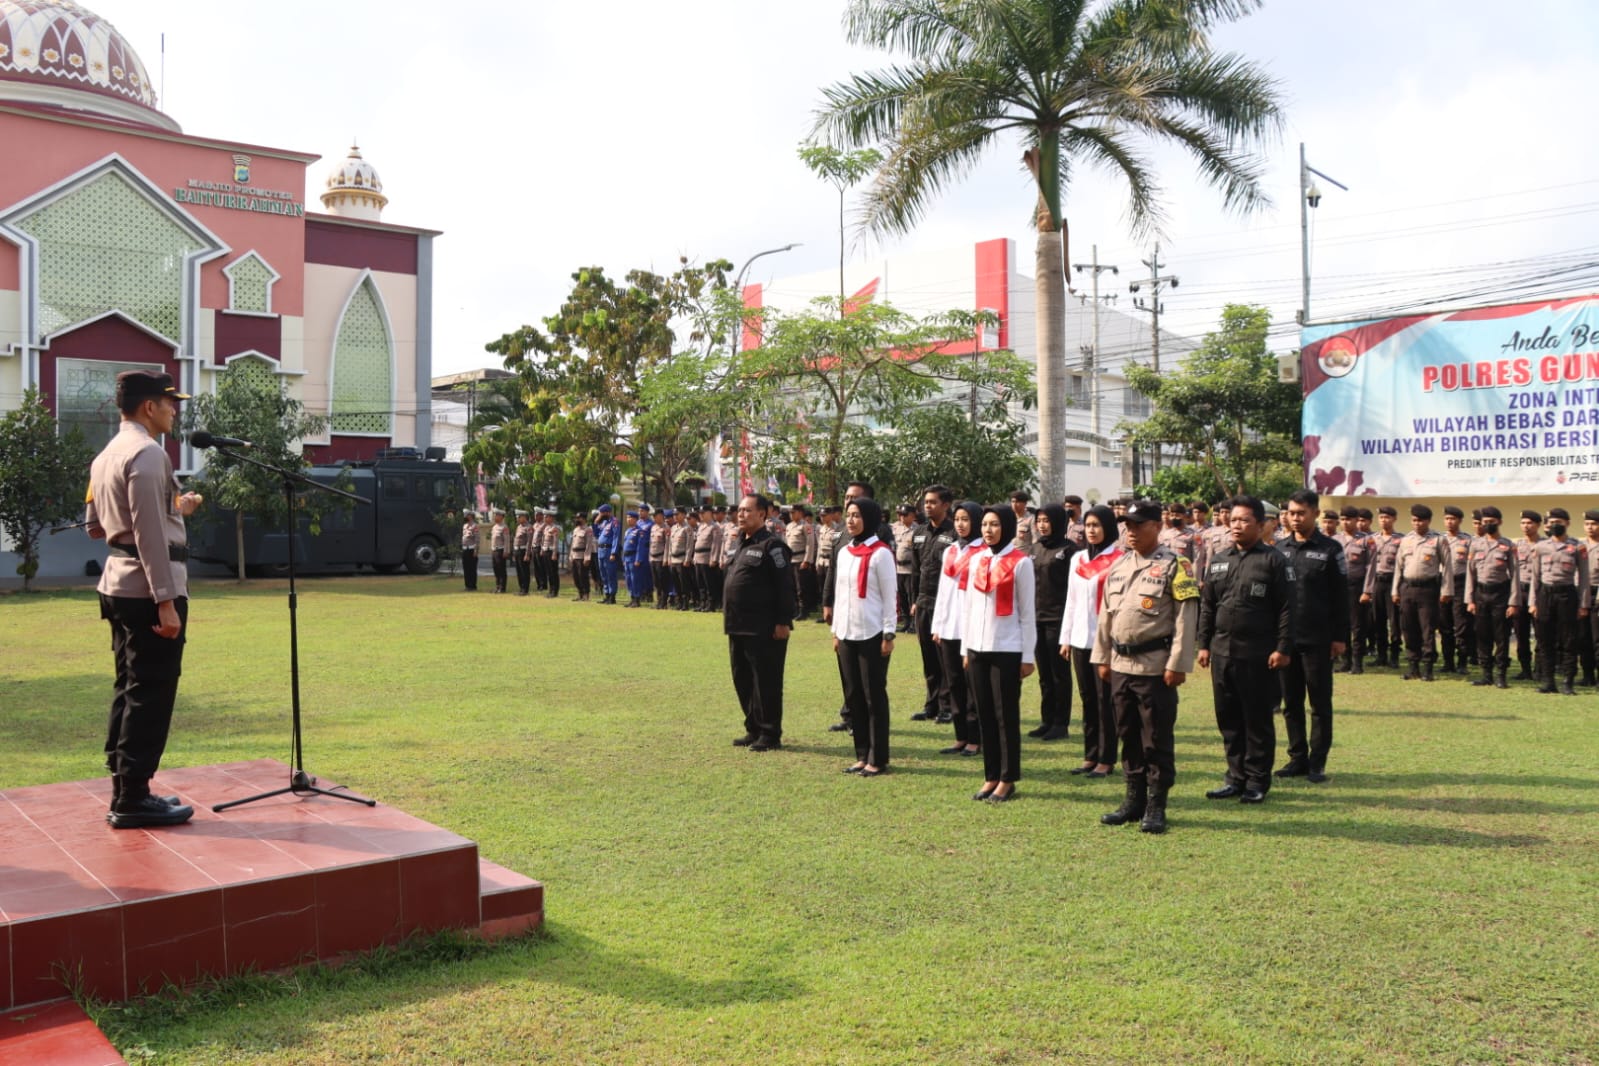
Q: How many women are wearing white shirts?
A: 4